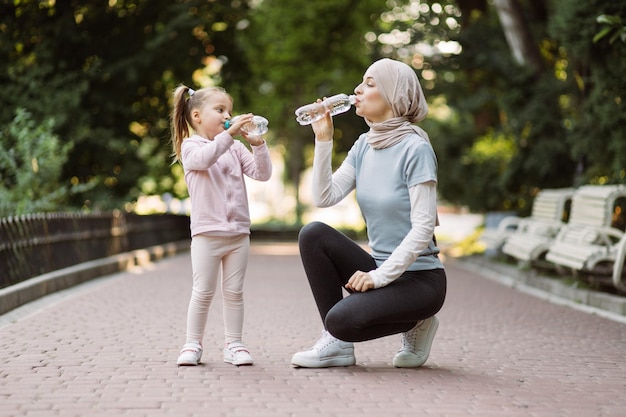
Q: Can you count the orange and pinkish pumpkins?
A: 0